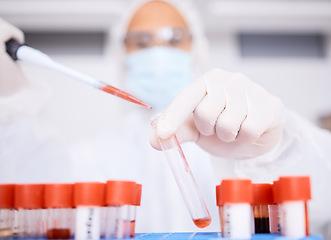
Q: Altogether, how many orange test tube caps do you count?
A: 11